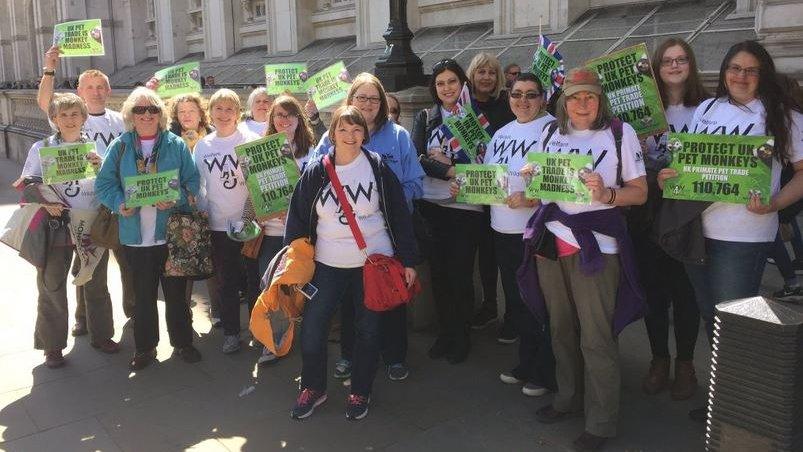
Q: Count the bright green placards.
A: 13